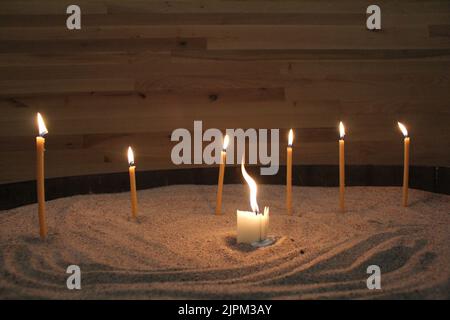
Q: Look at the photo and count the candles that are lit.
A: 7